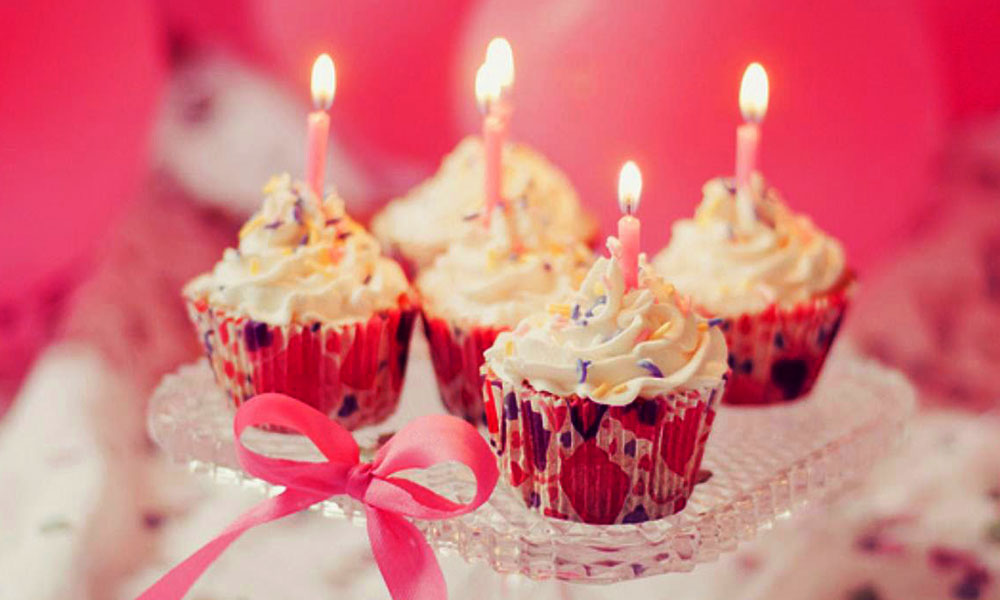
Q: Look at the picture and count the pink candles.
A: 5